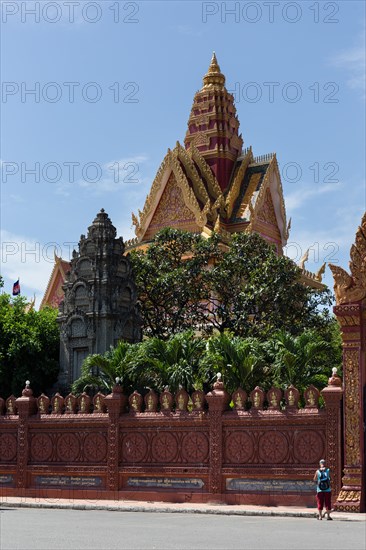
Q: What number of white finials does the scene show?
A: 4